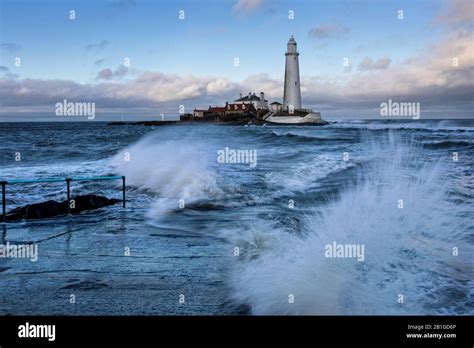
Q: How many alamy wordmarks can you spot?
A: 6